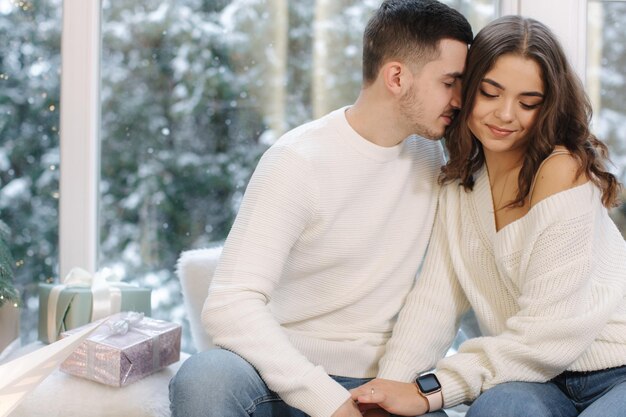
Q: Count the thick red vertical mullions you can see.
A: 0